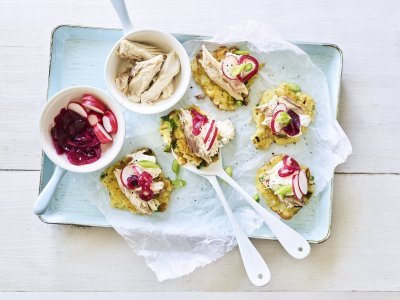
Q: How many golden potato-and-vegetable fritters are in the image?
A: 5